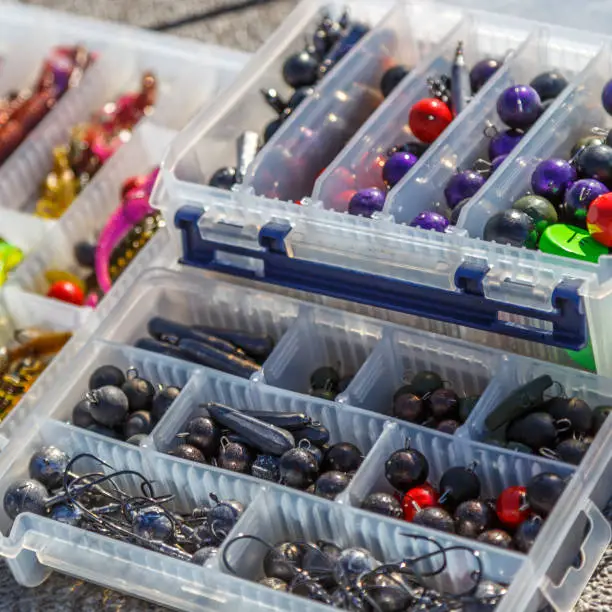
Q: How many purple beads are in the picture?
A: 11